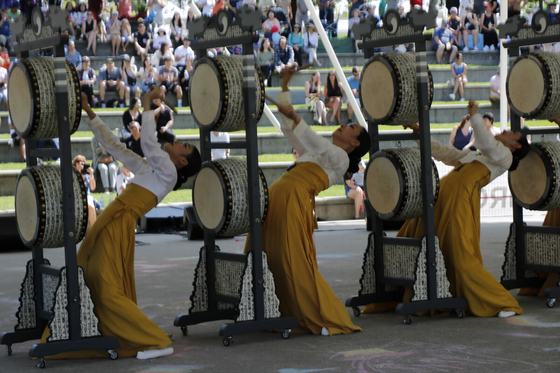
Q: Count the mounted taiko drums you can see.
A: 8